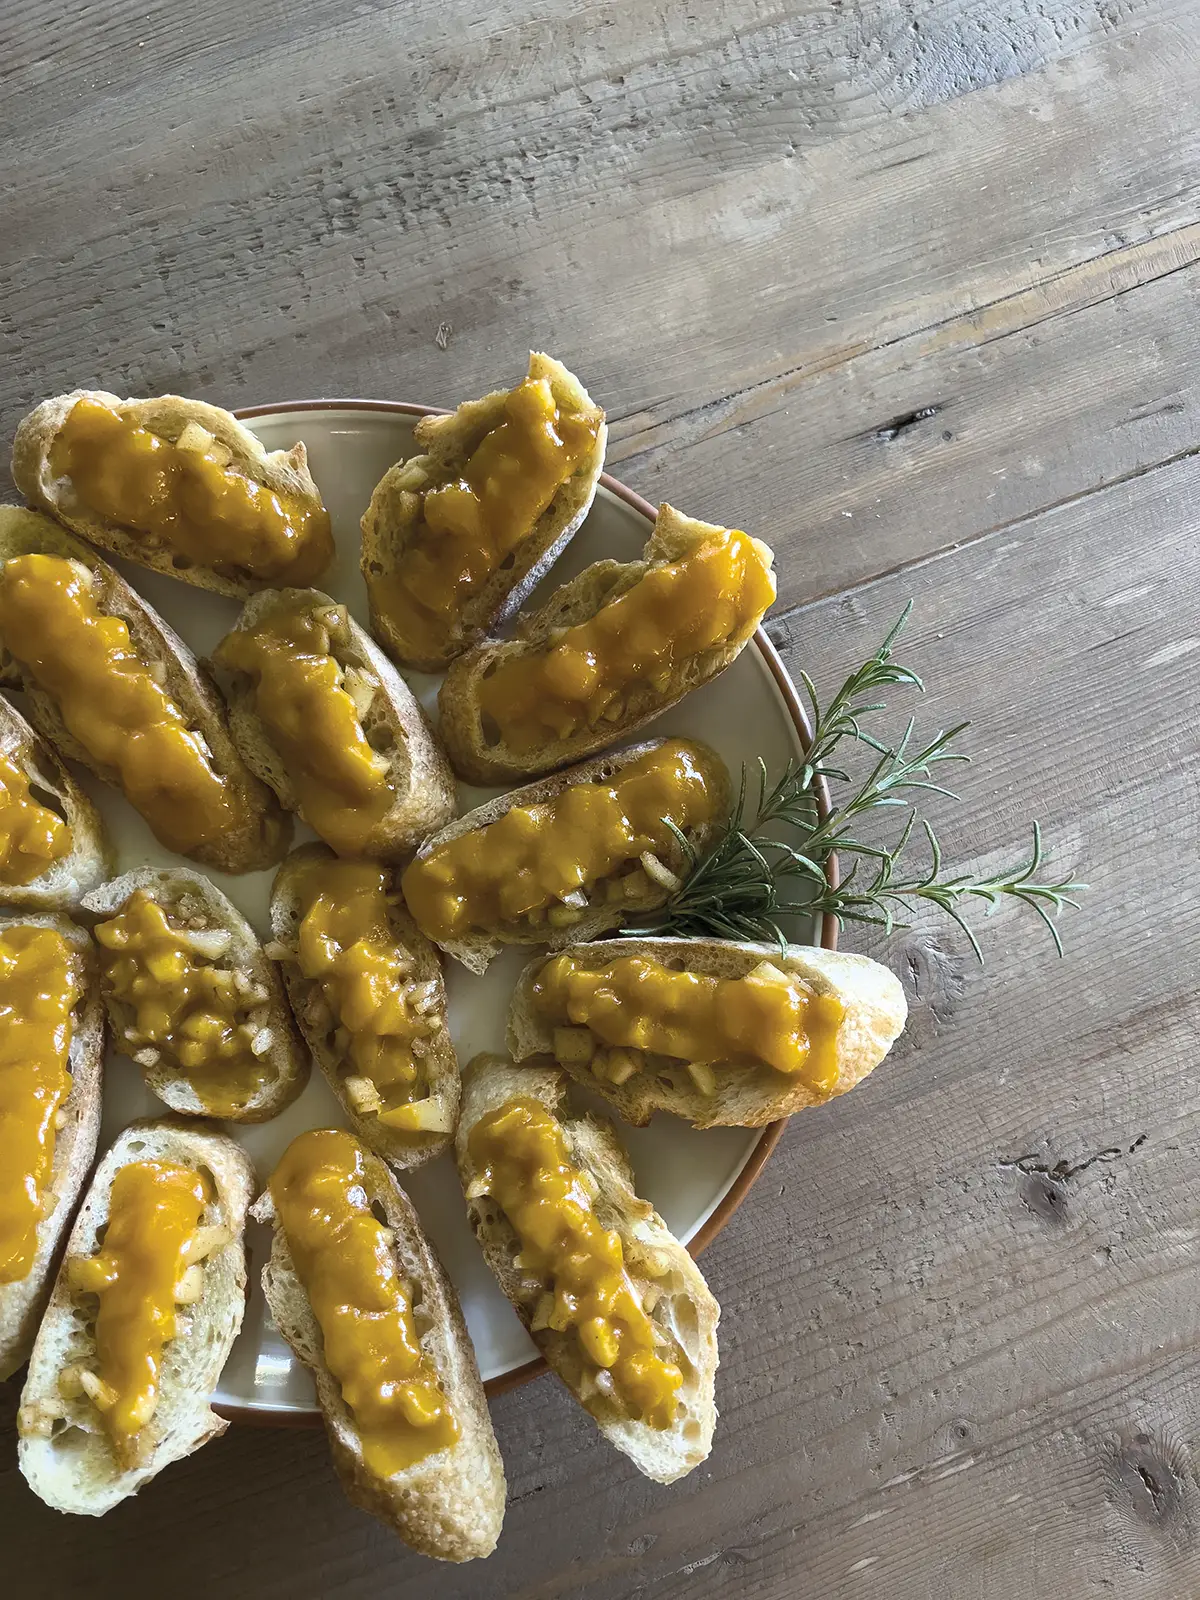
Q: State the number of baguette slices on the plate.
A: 14